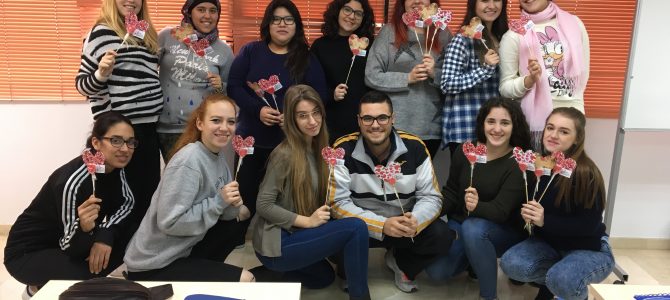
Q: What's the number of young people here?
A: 13